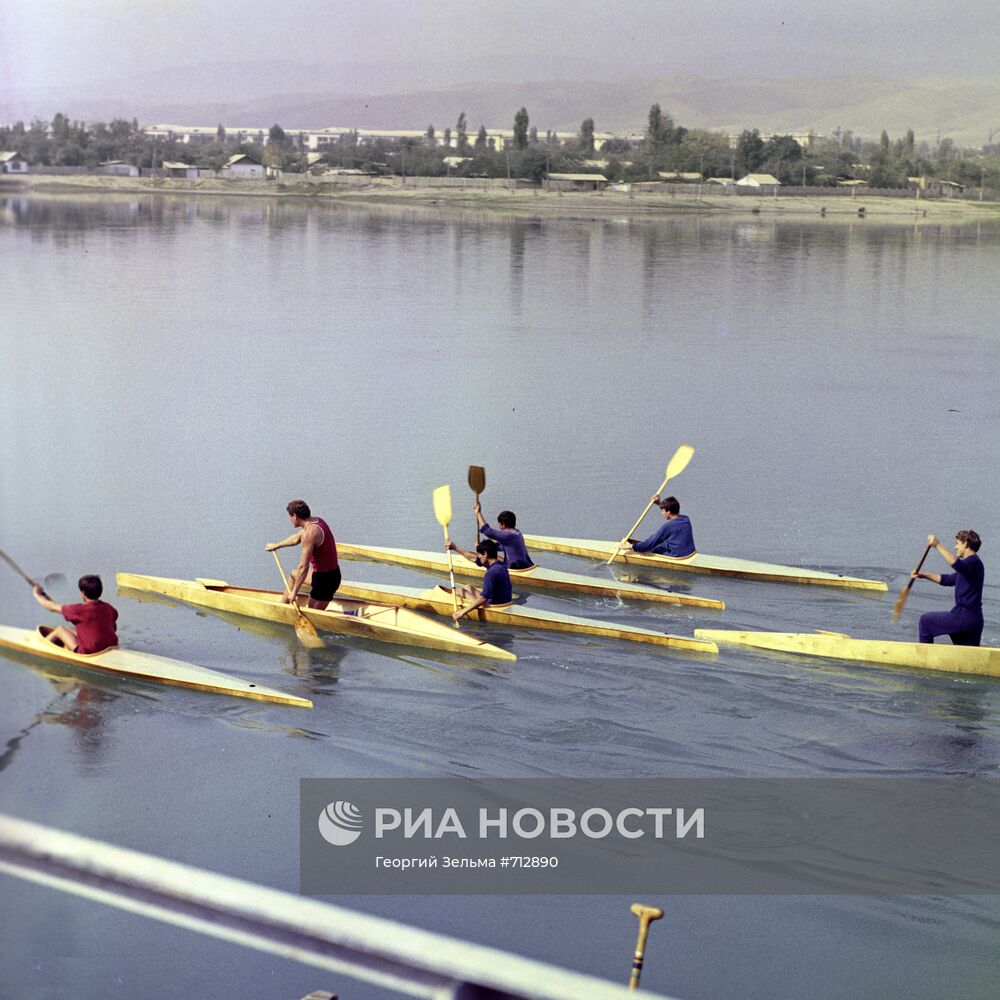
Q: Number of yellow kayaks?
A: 6